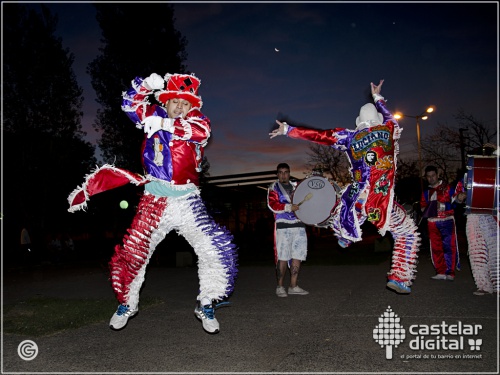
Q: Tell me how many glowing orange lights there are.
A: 3